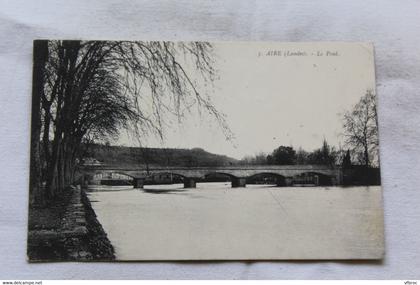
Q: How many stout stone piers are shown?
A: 4